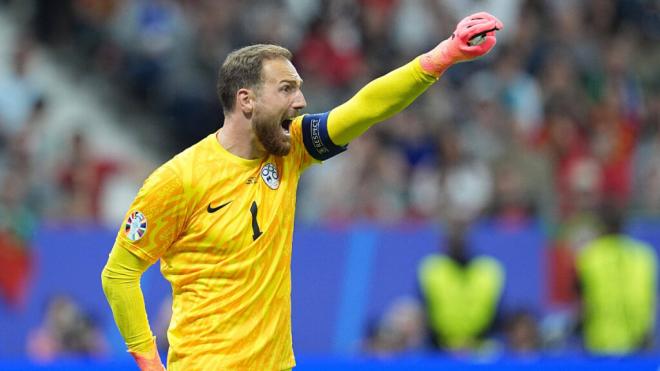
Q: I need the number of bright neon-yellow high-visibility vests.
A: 2